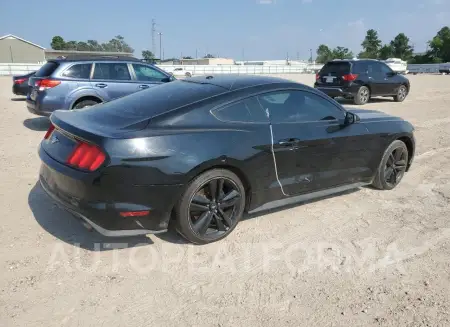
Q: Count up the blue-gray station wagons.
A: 1